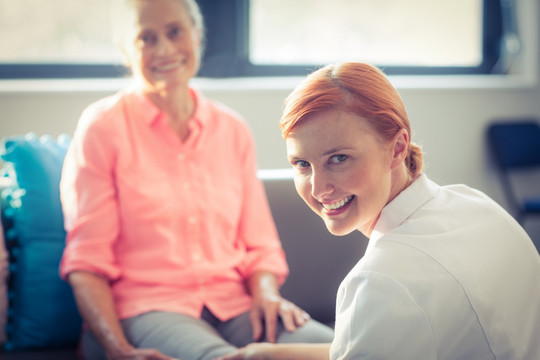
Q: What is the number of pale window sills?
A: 1